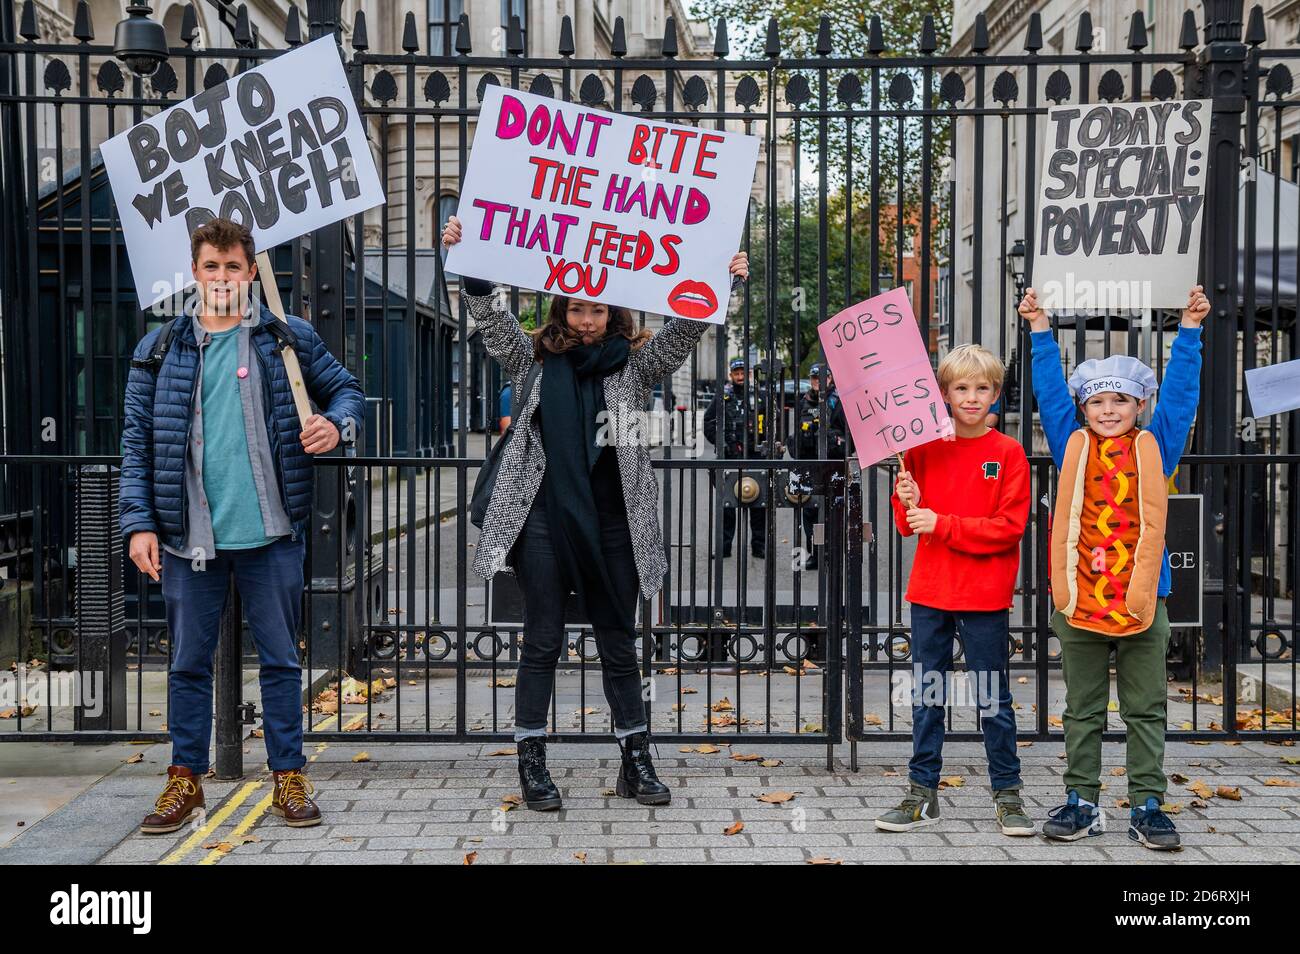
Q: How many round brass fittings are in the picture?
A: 2